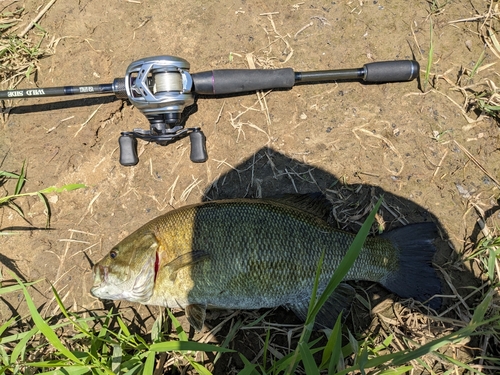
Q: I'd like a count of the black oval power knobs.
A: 2